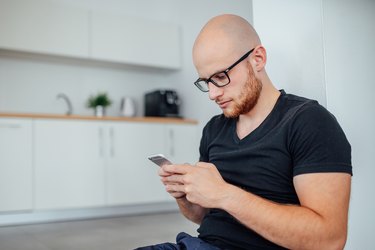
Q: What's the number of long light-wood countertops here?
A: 1